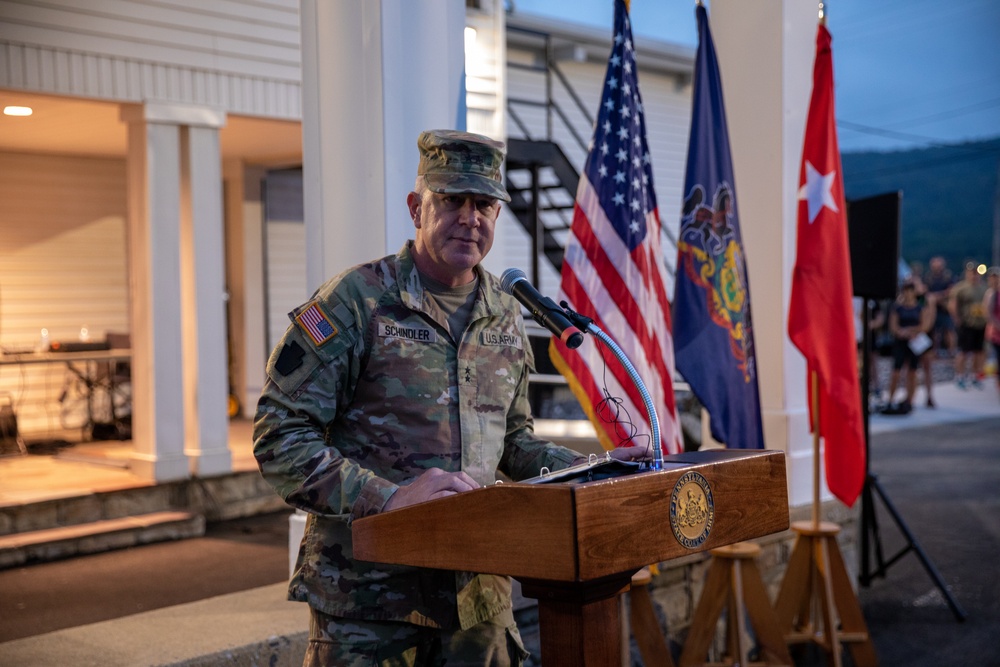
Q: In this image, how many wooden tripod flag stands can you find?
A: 3